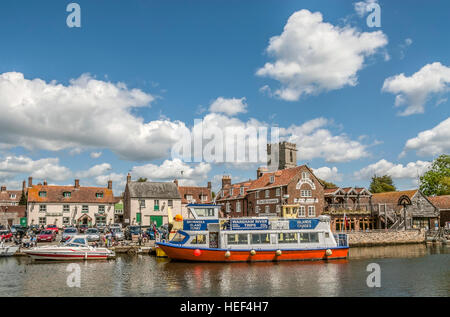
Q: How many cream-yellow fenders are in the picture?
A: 4